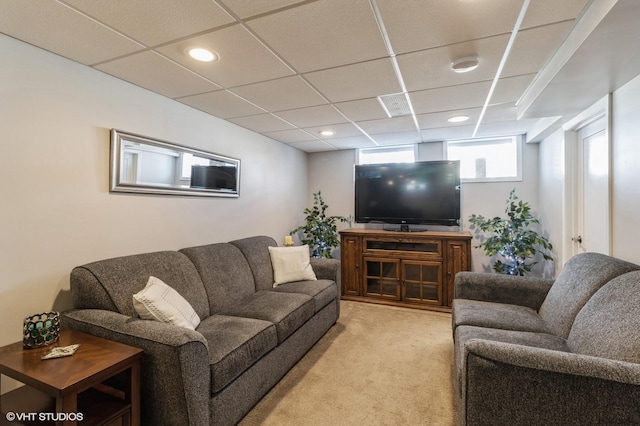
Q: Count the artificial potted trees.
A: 2